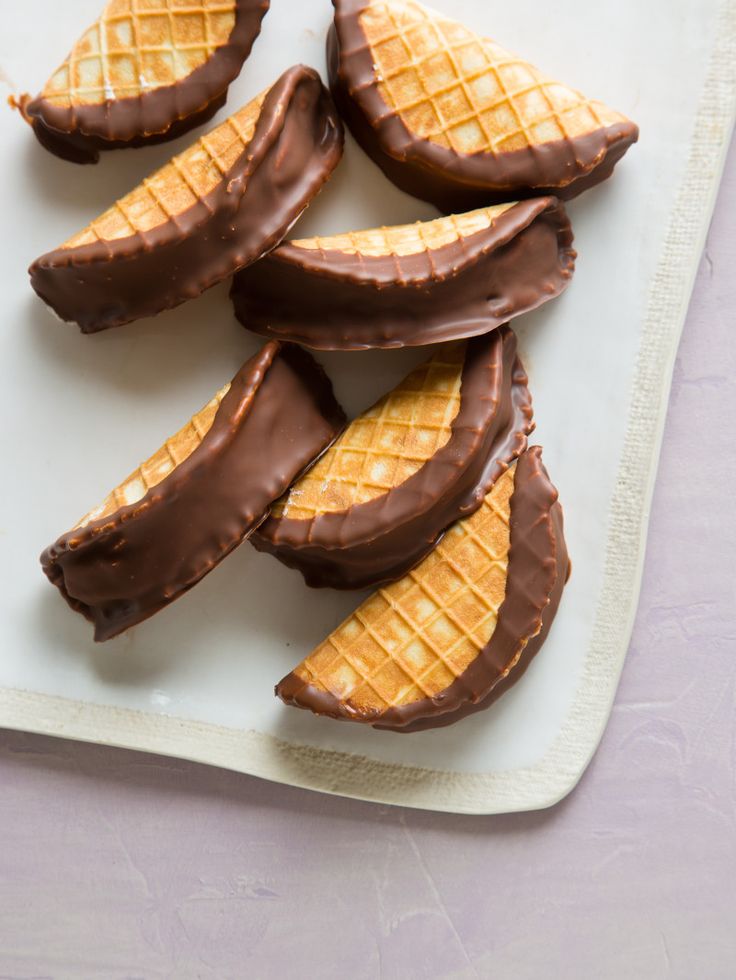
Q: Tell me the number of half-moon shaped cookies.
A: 7